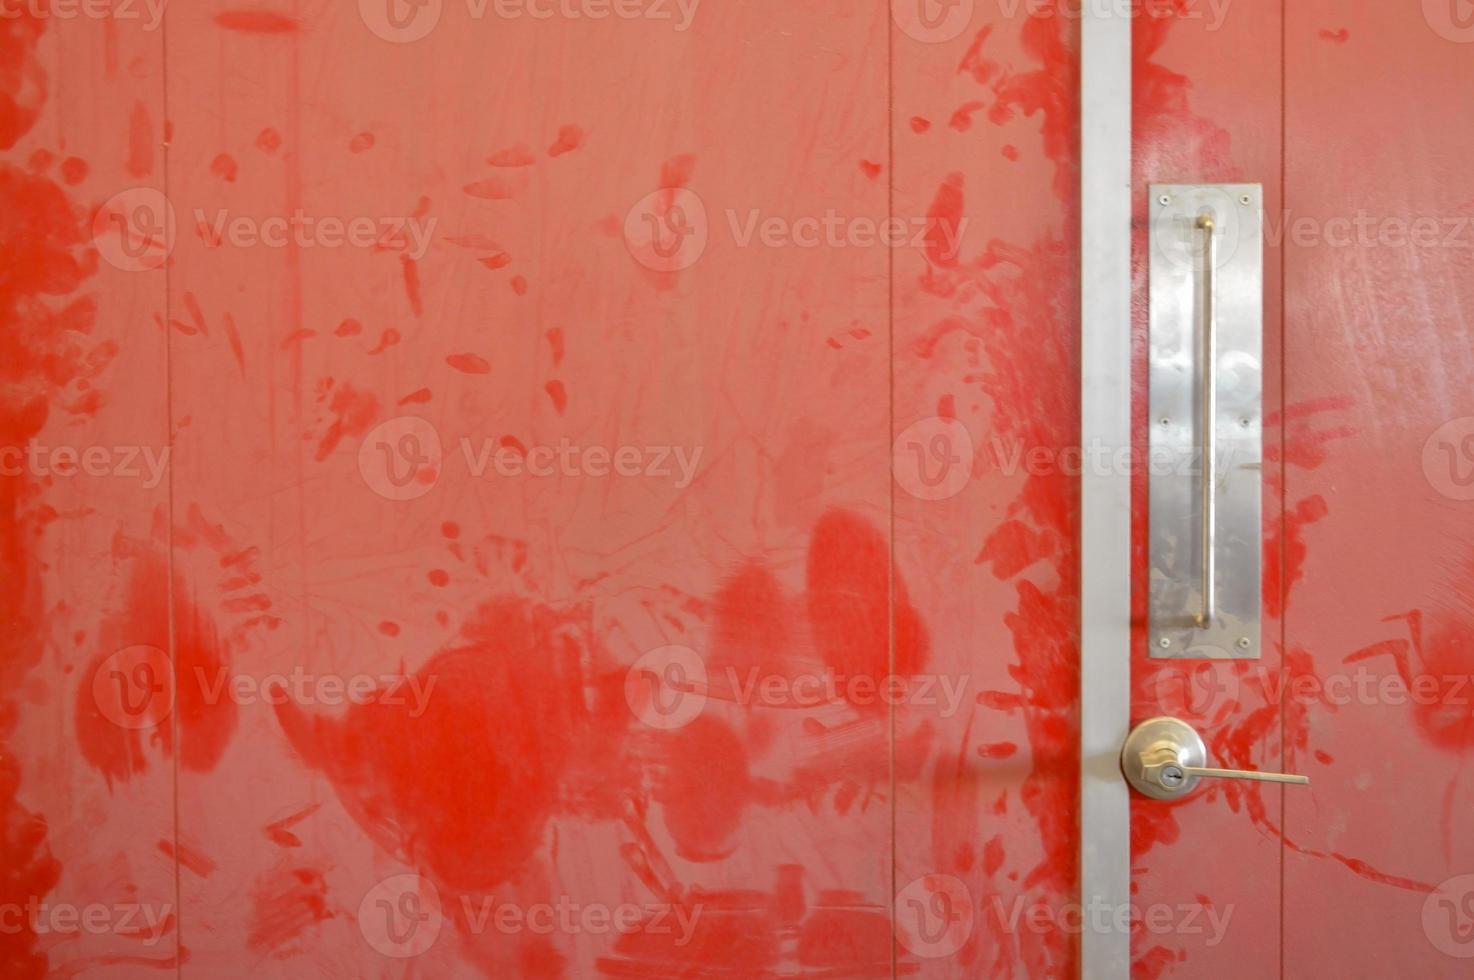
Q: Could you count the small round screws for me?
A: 6